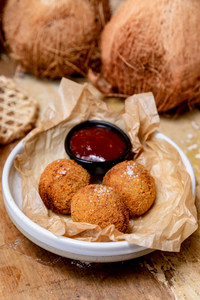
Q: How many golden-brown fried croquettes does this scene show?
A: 3